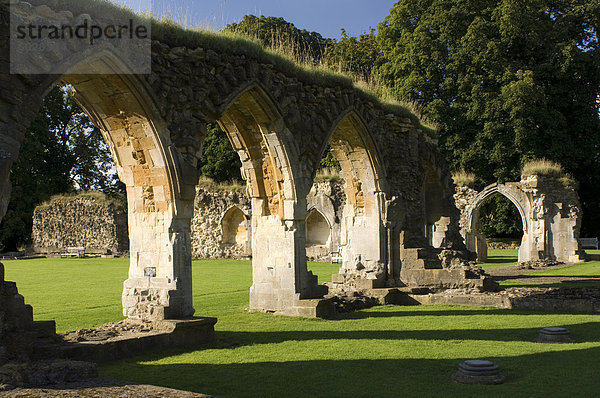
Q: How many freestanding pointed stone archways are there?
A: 4